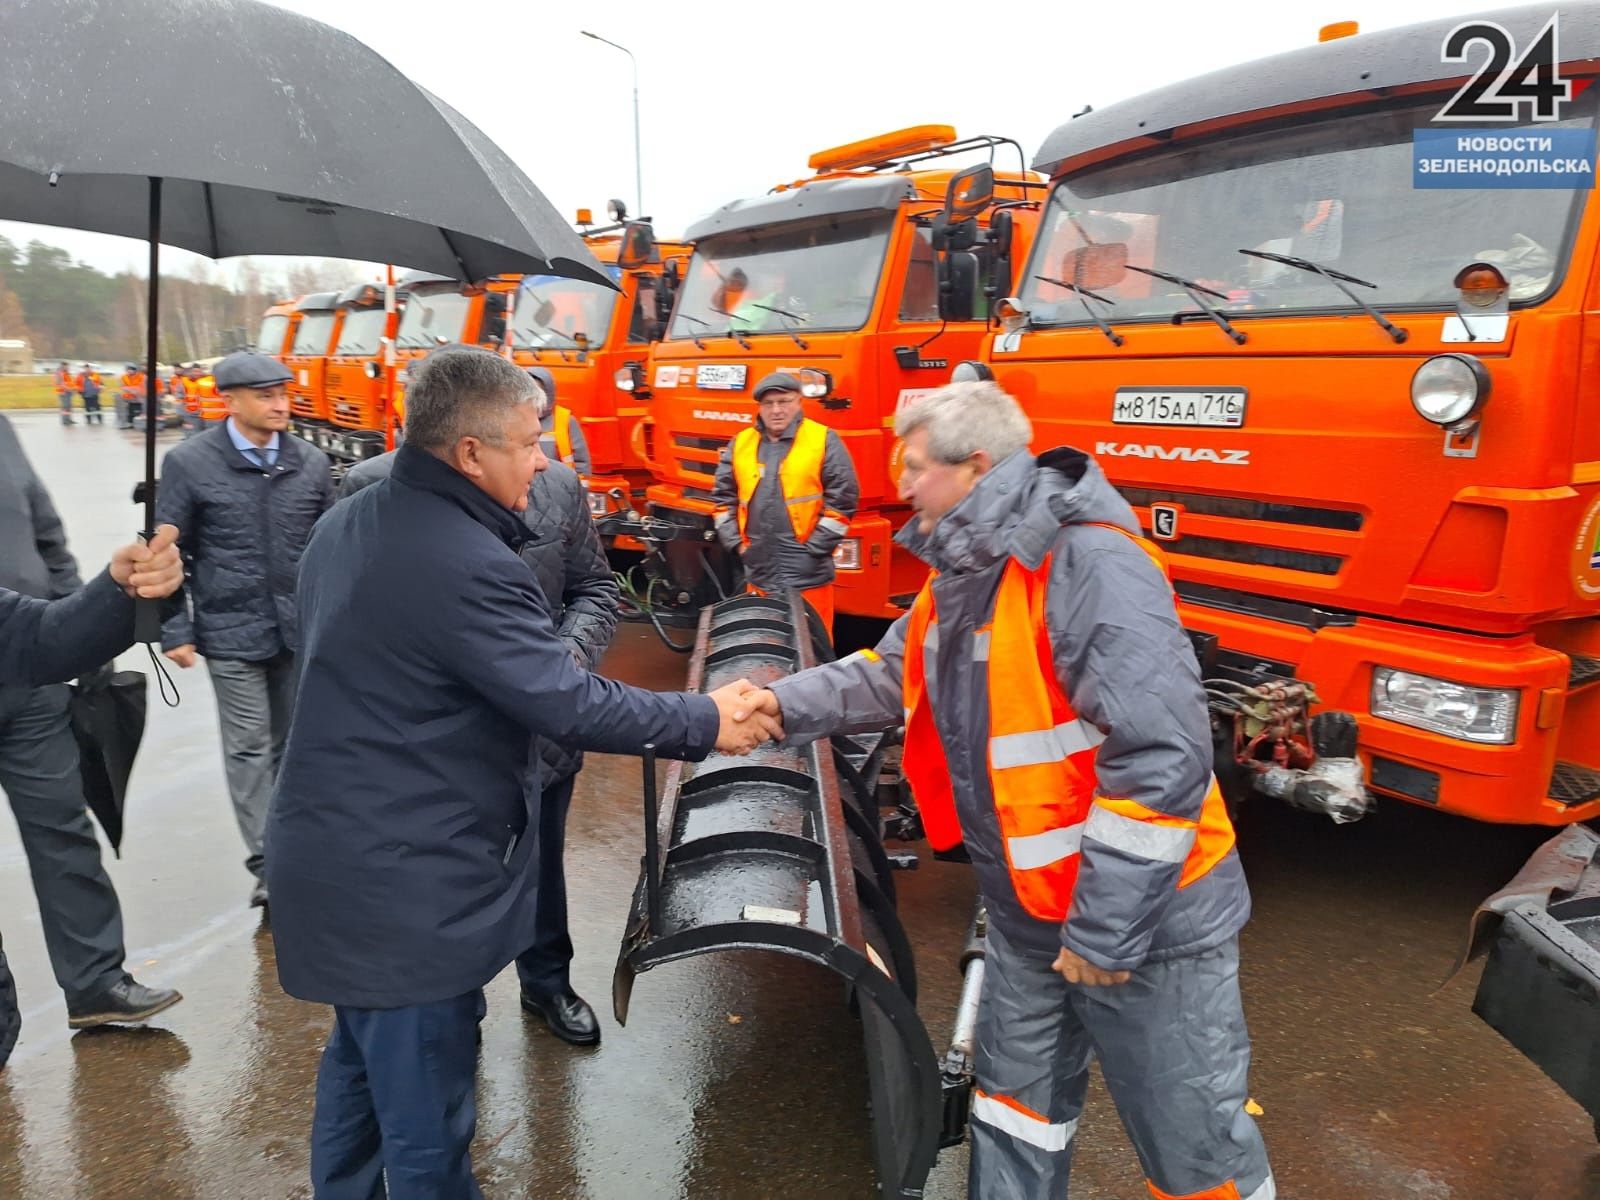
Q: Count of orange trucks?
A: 7